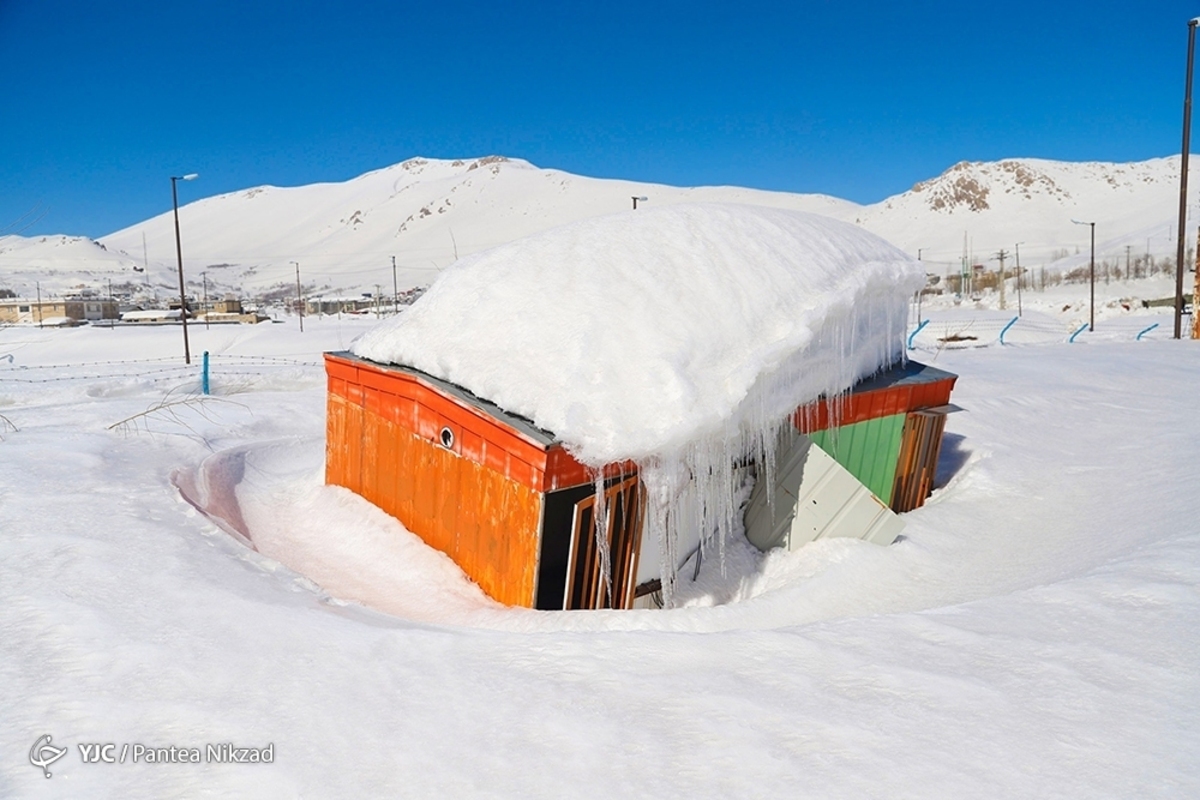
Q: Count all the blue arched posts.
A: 4